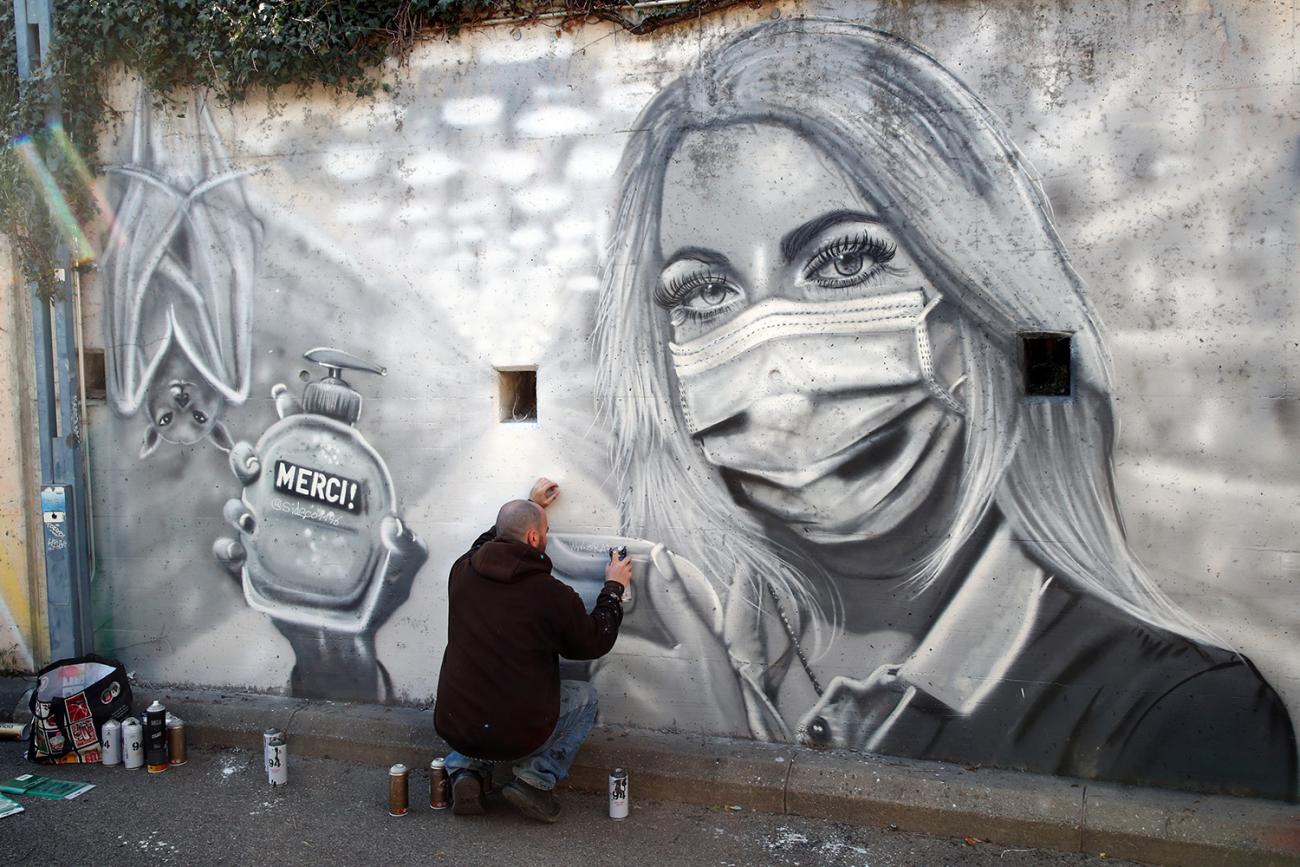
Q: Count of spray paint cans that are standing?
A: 9